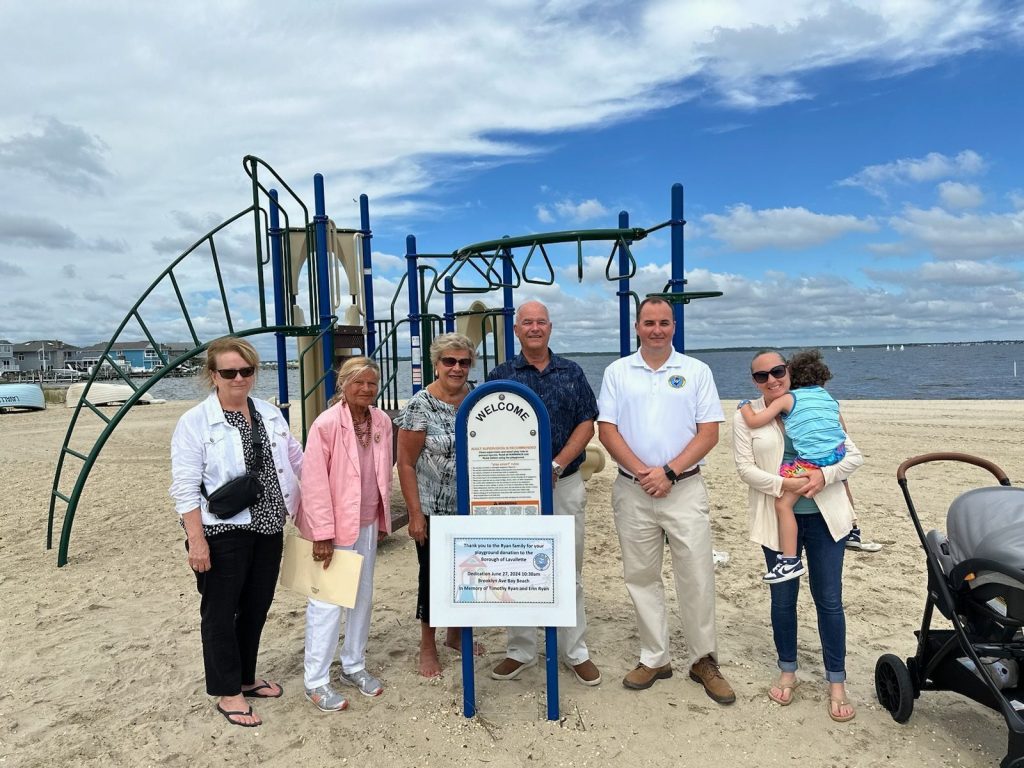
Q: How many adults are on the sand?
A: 6